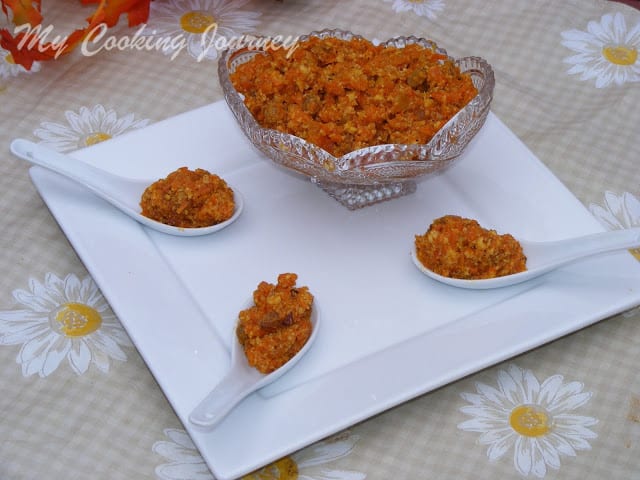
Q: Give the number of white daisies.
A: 9